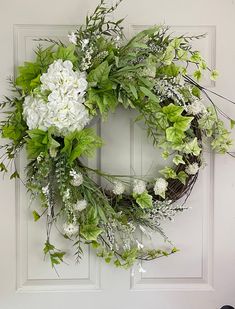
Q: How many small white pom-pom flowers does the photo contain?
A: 8